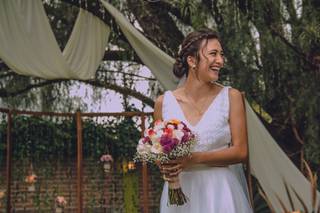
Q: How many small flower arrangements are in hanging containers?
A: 3